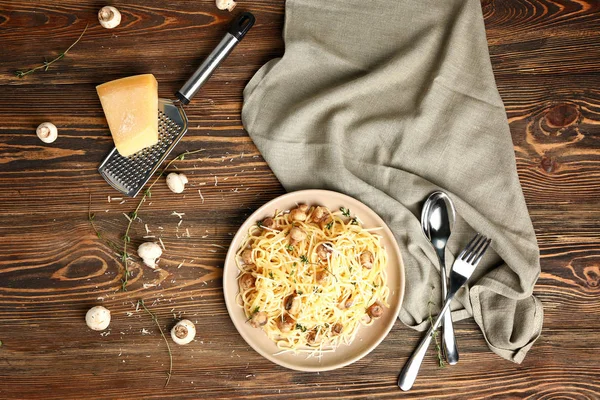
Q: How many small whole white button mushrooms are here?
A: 7